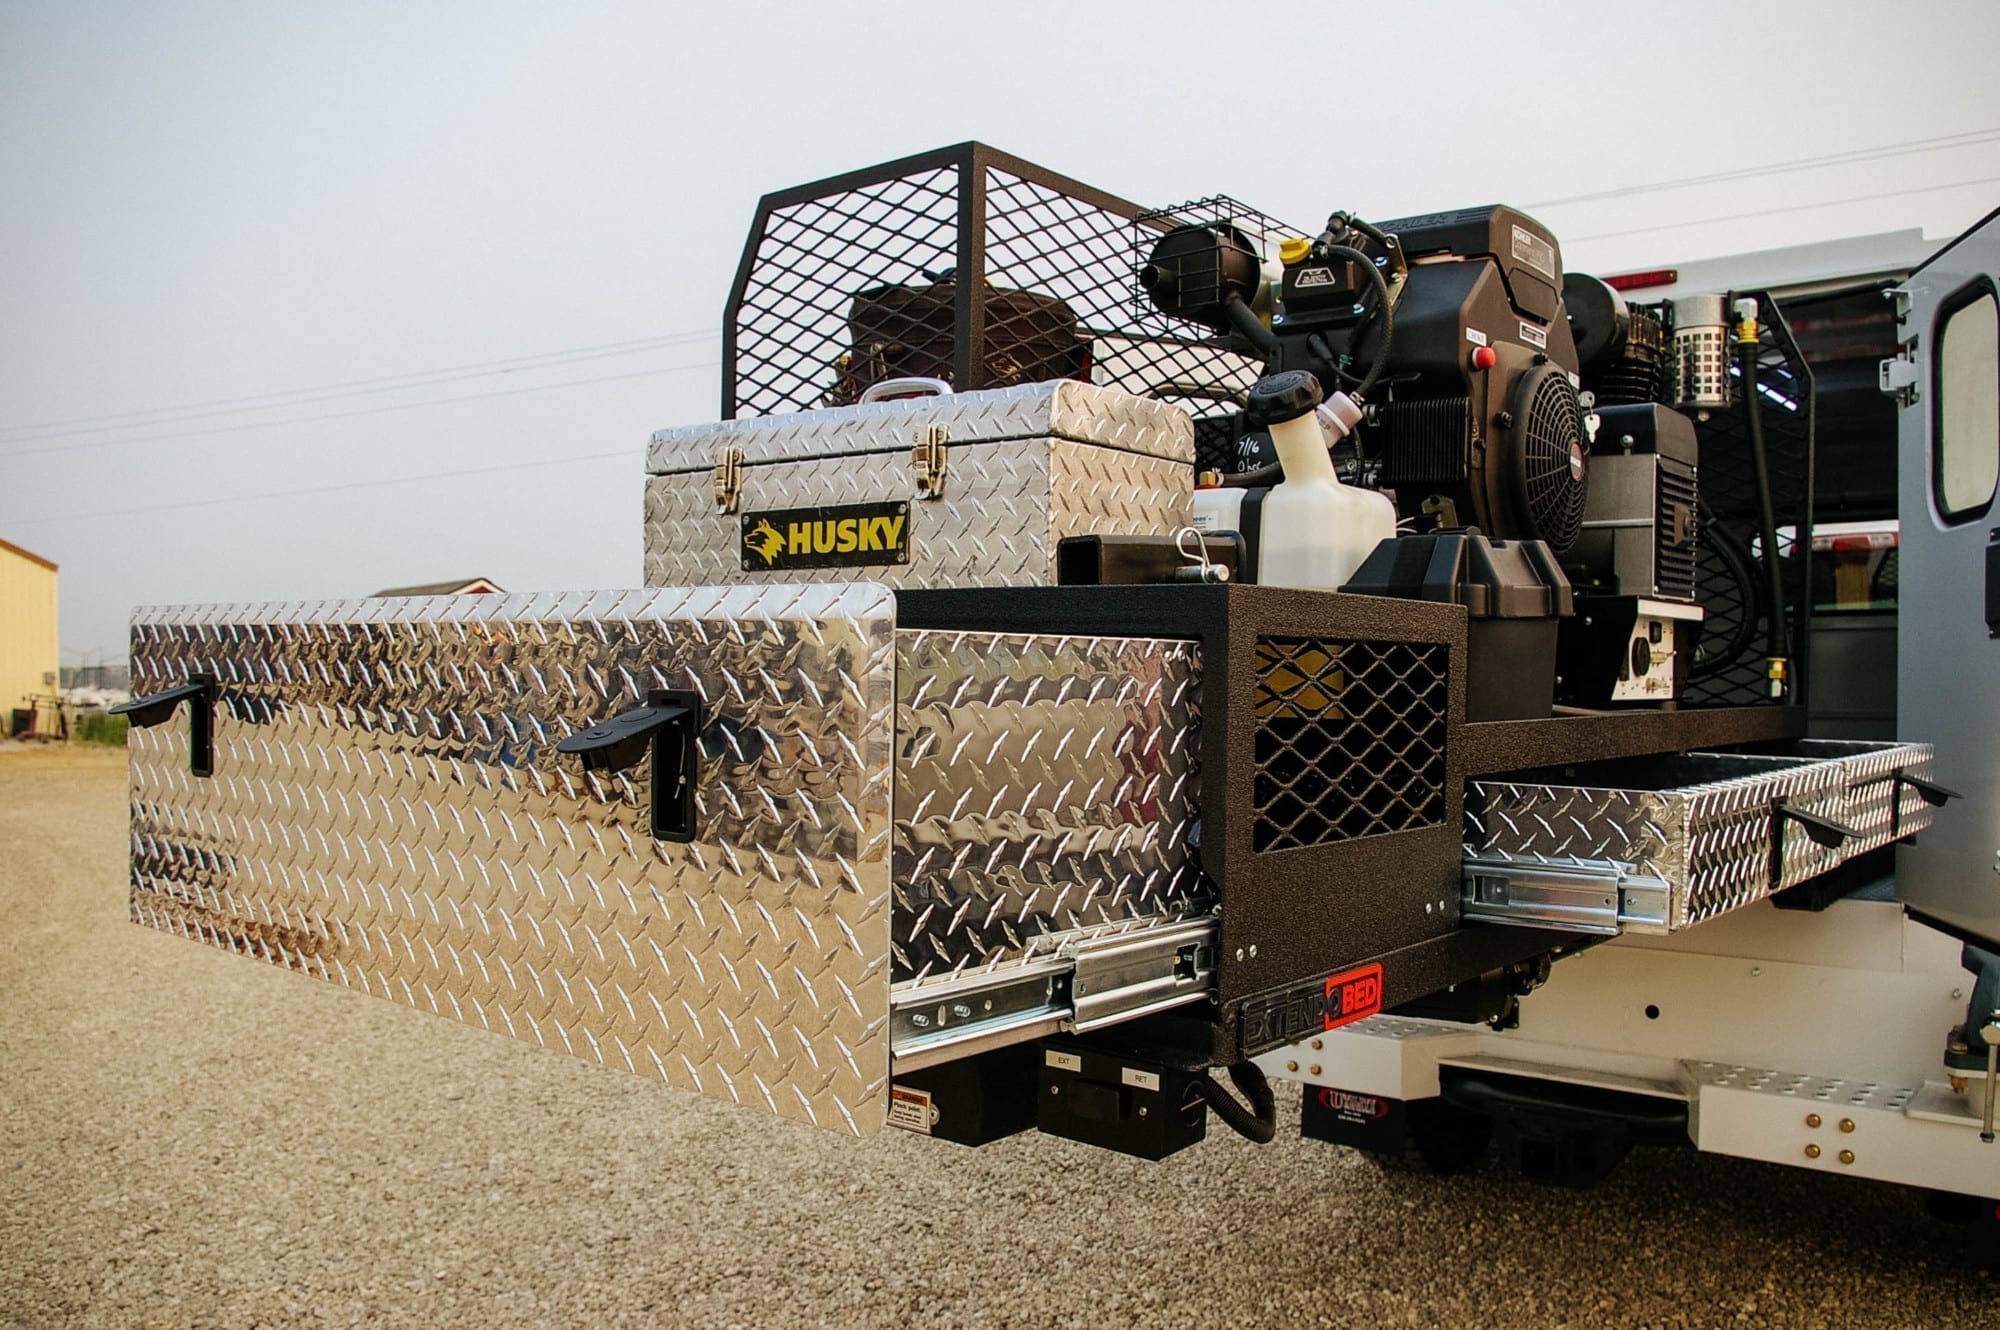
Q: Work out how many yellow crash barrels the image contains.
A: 0